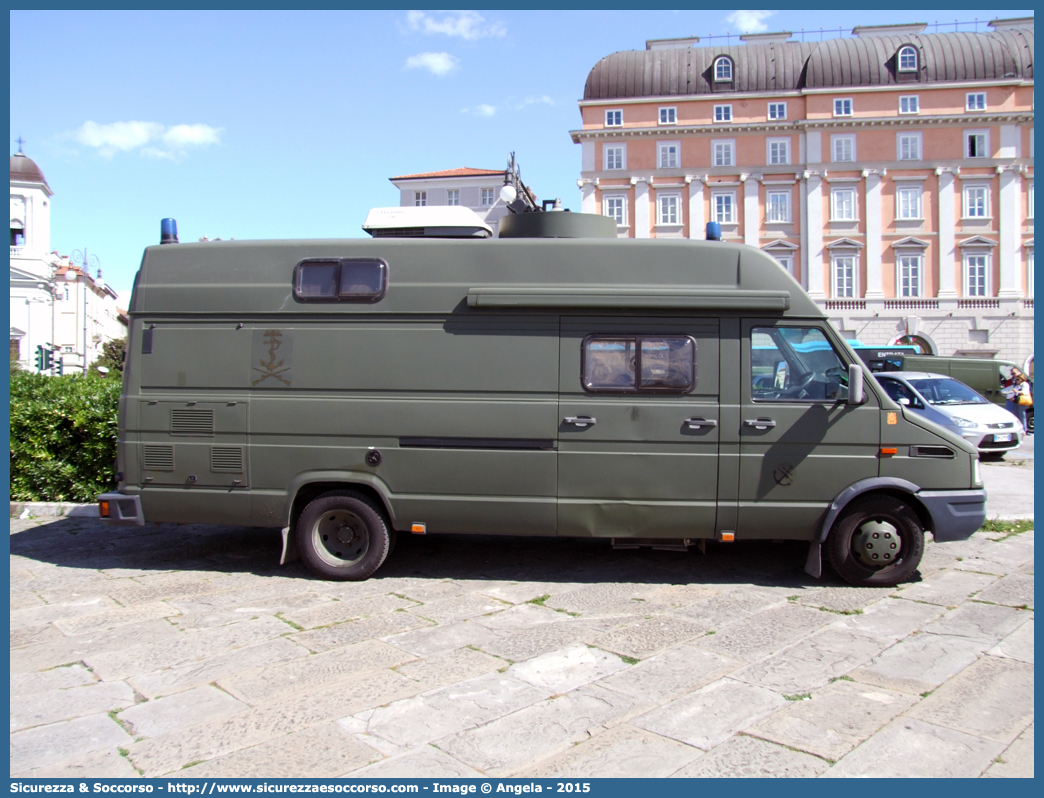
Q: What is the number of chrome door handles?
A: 3